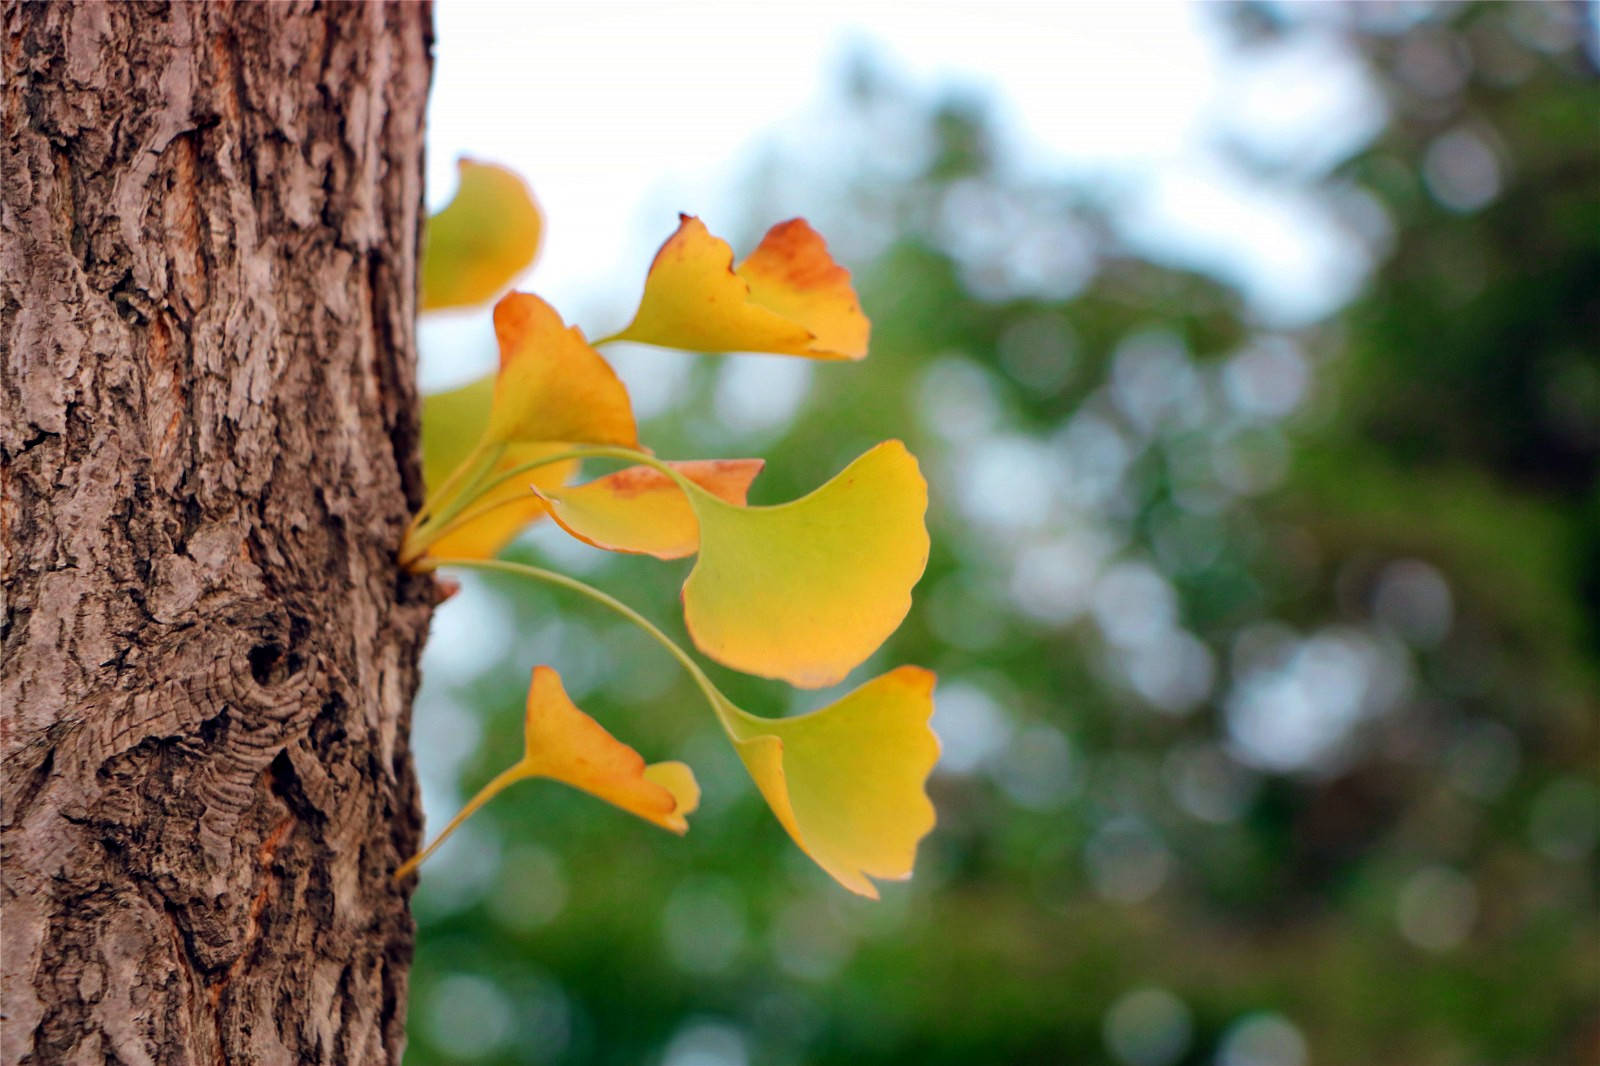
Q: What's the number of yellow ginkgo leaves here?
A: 8